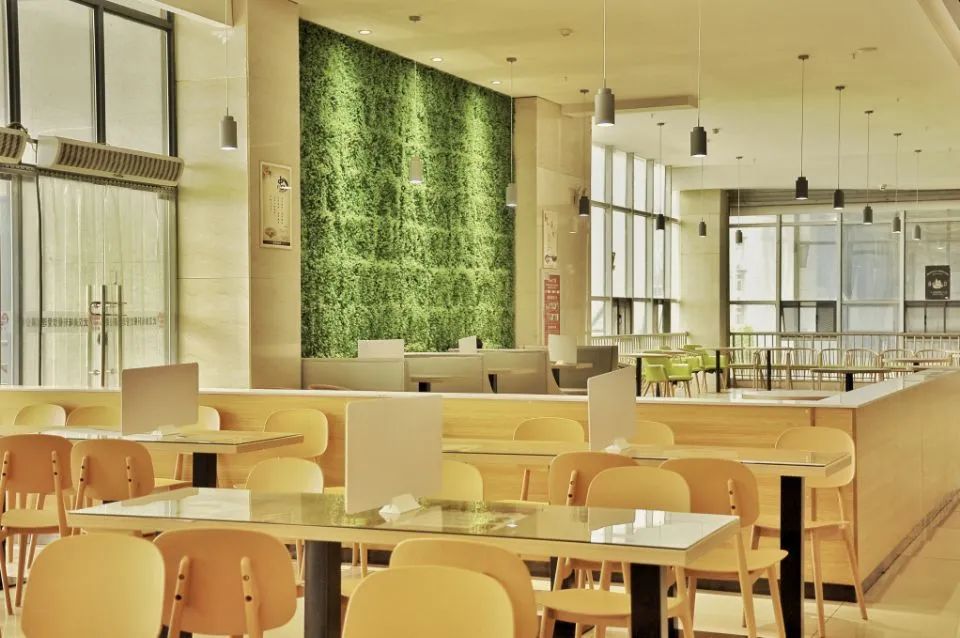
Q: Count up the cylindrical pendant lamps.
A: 14